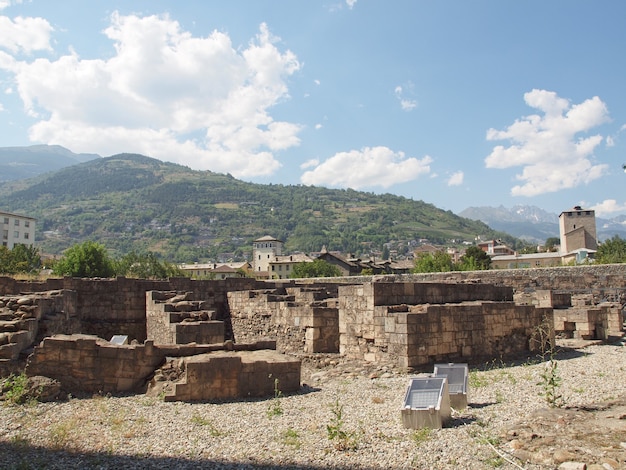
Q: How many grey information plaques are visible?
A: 3